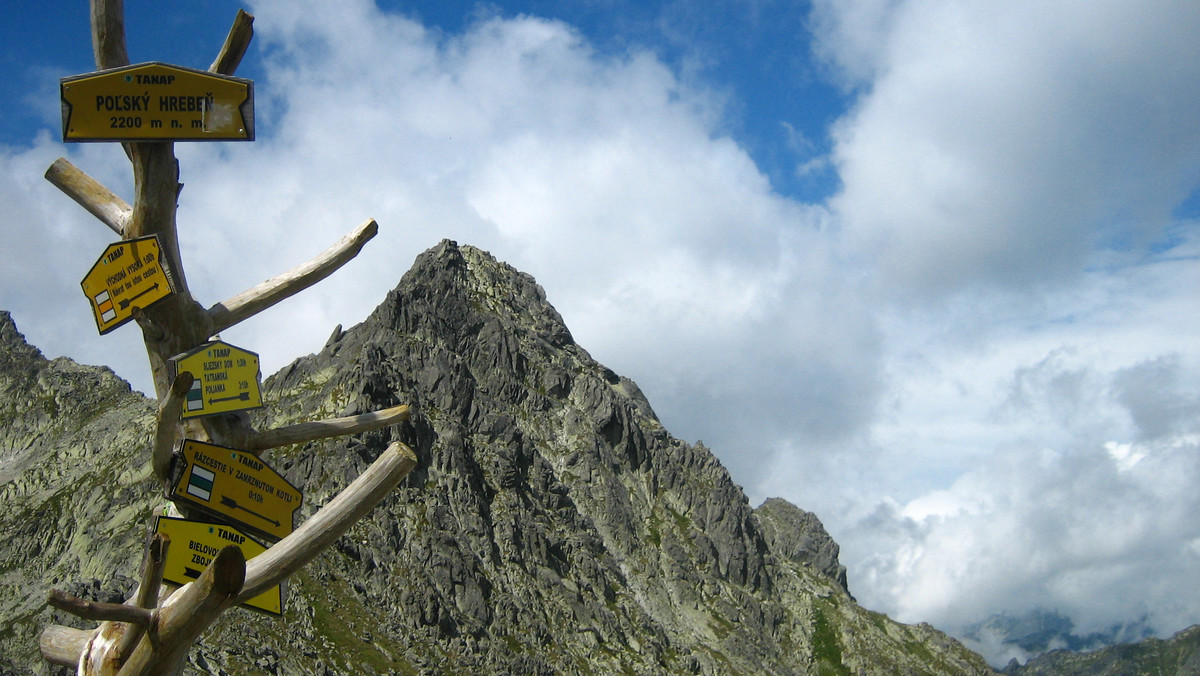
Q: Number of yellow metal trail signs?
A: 5